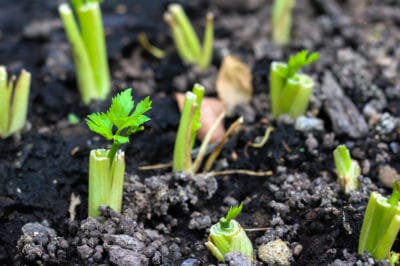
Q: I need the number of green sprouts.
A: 10